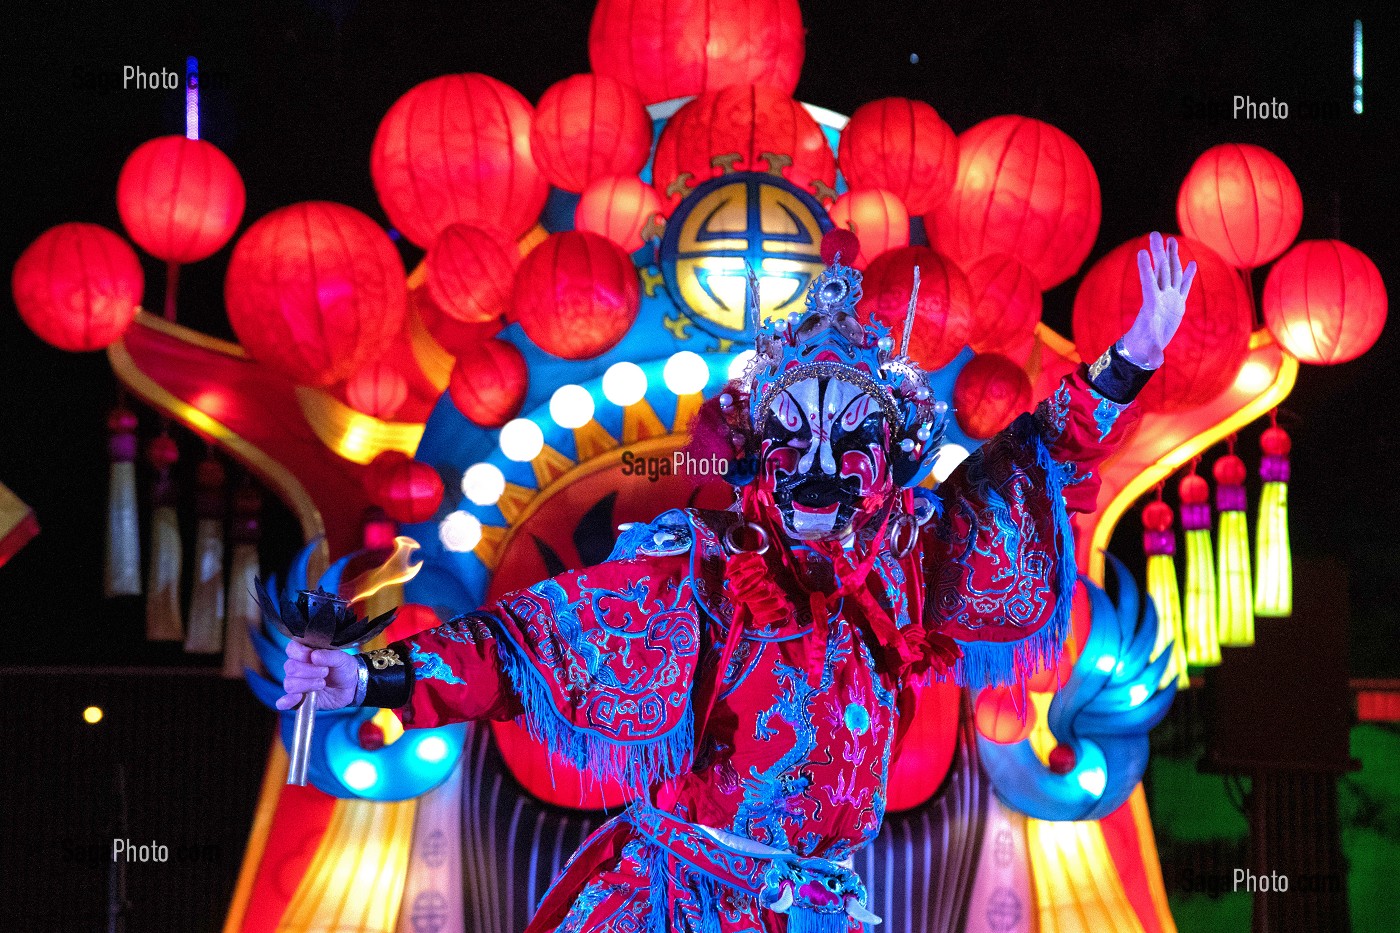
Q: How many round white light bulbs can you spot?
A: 8